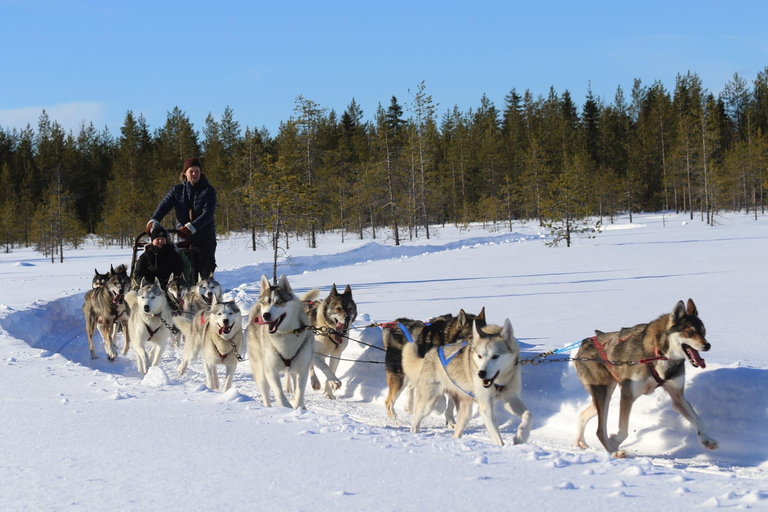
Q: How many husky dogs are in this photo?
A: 11